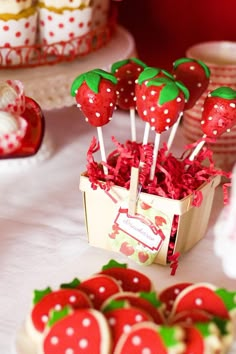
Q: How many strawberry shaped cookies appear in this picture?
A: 11